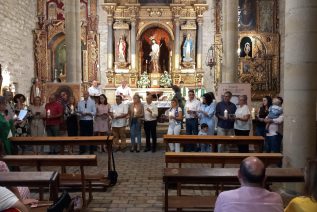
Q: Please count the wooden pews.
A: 6